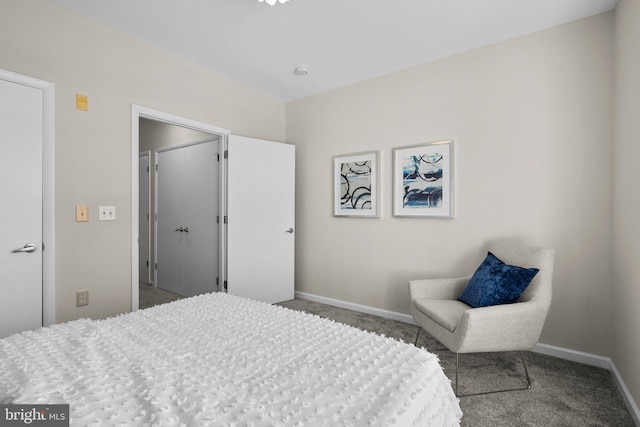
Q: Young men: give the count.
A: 0